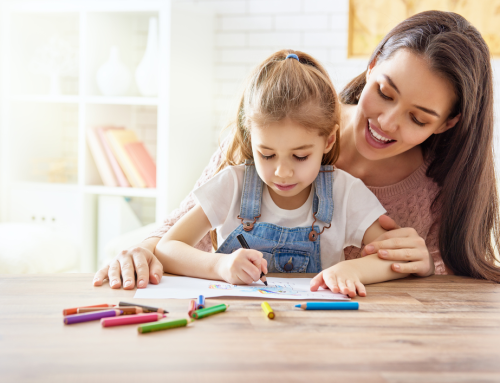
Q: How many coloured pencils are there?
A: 12